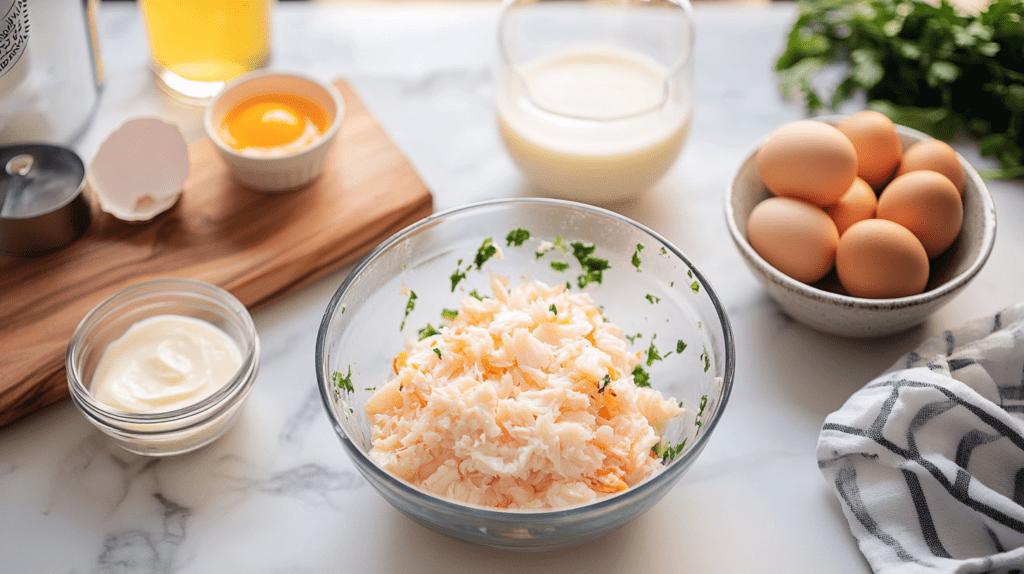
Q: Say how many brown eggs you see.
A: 7